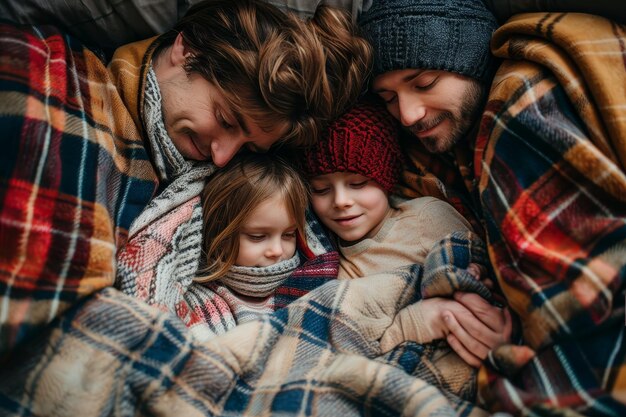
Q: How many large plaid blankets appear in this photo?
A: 3